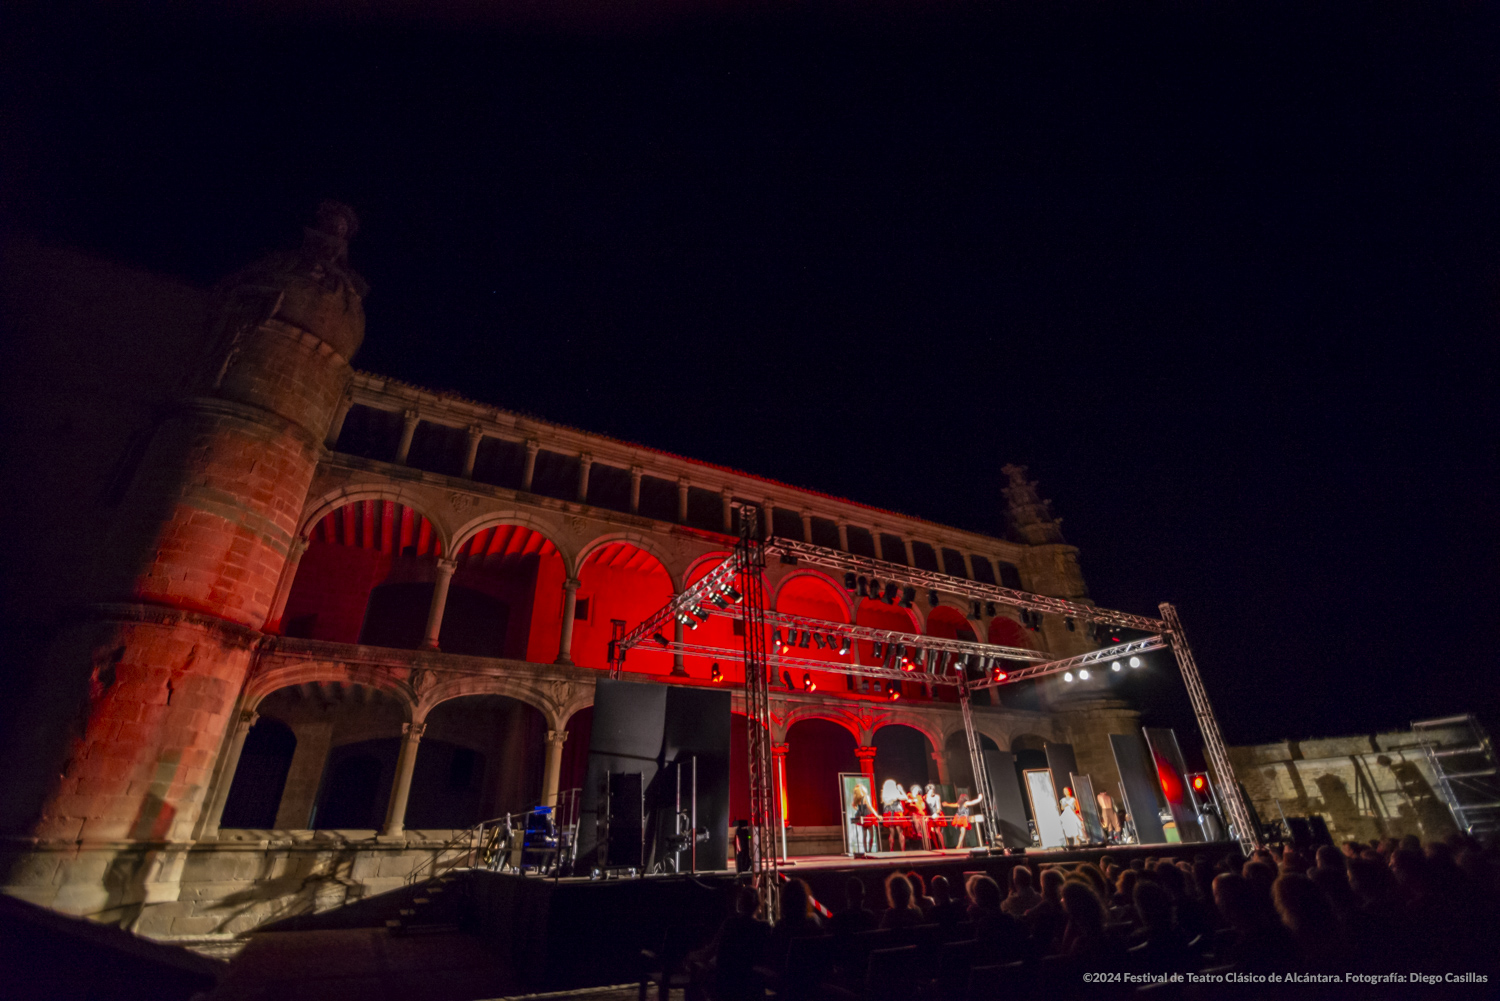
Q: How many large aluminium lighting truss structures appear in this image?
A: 1